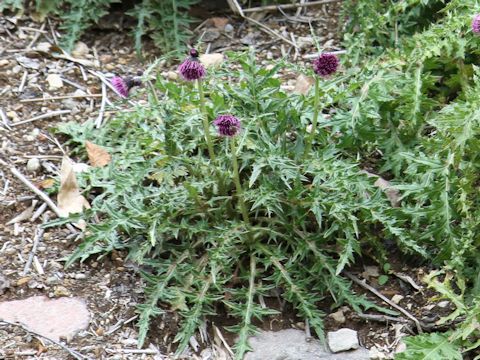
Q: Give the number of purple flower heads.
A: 5